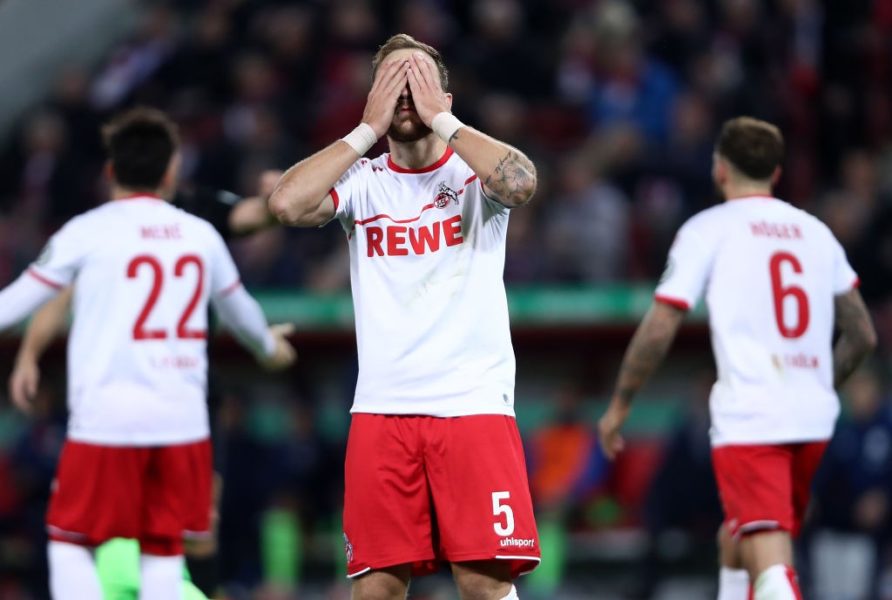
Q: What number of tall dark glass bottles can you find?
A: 0